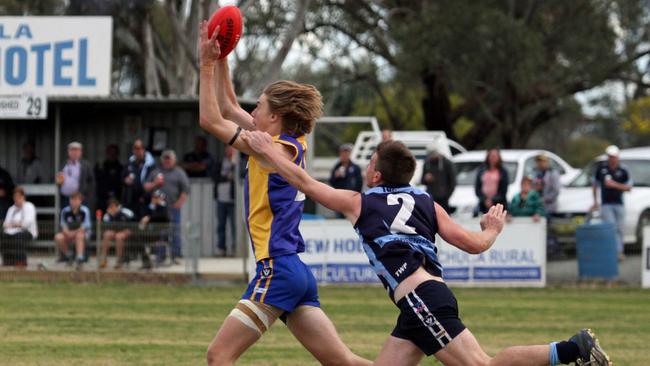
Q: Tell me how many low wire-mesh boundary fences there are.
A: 1